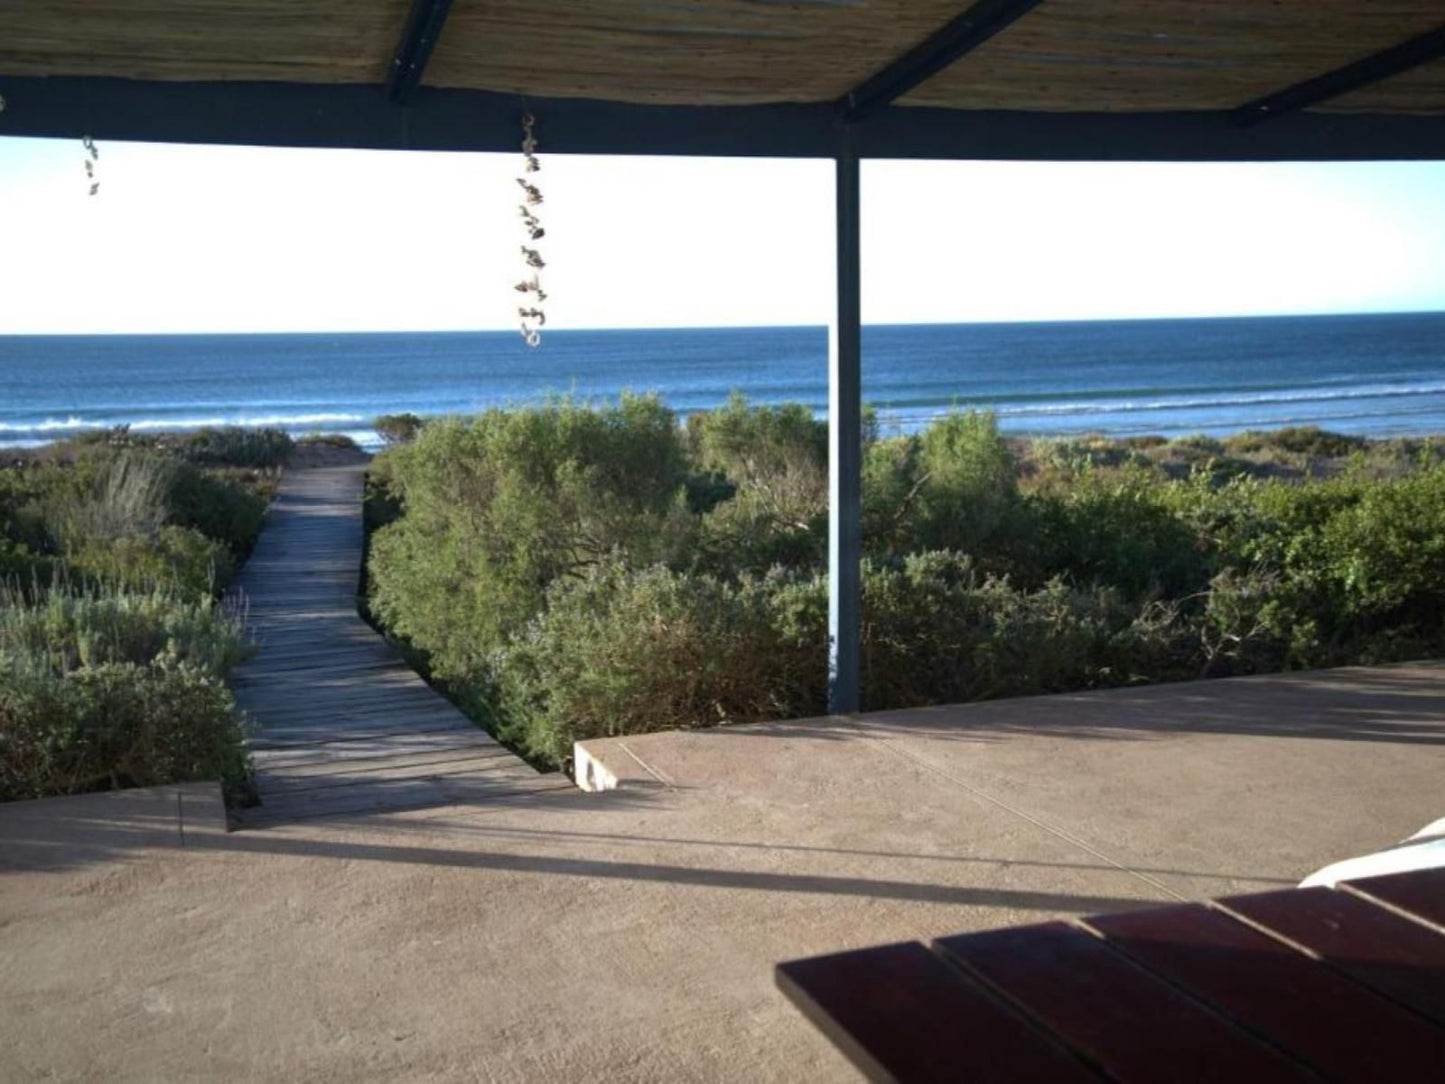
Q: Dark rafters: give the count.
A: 3